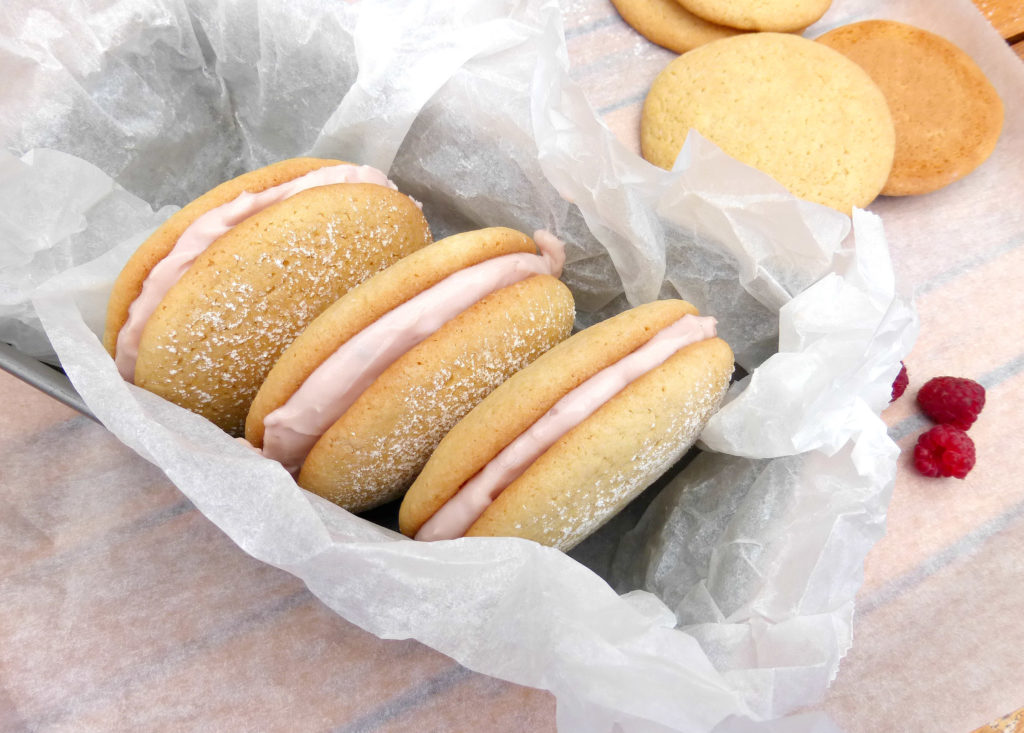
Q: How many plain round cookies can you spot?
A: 4